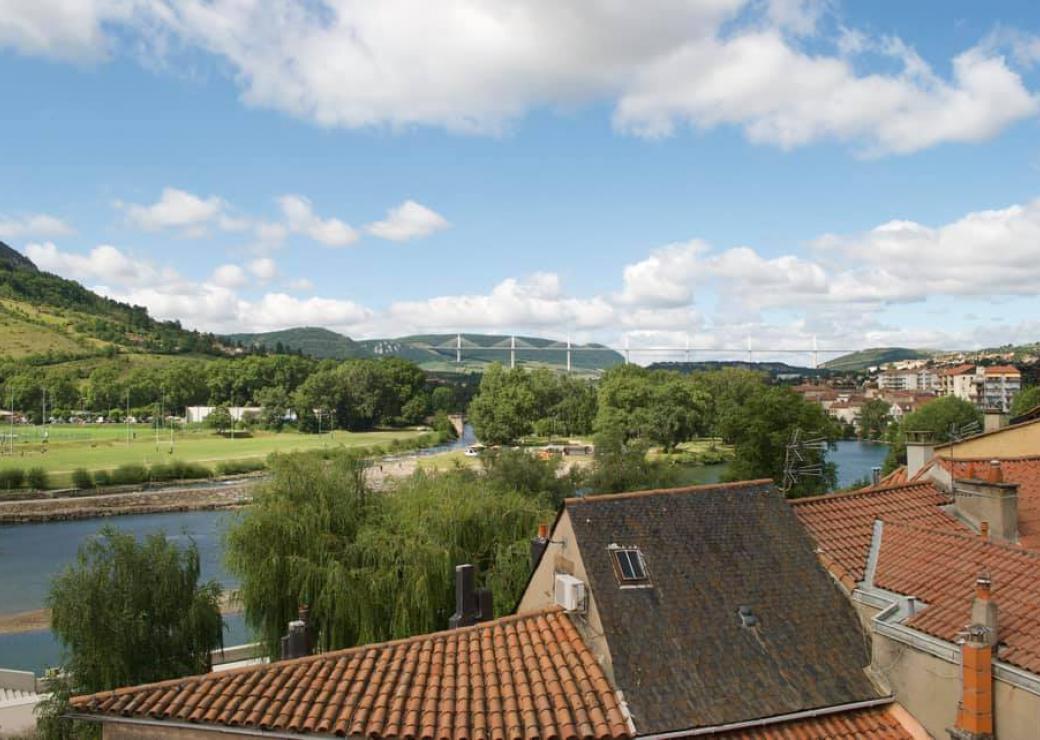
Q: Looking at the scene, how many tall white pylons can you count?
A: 7